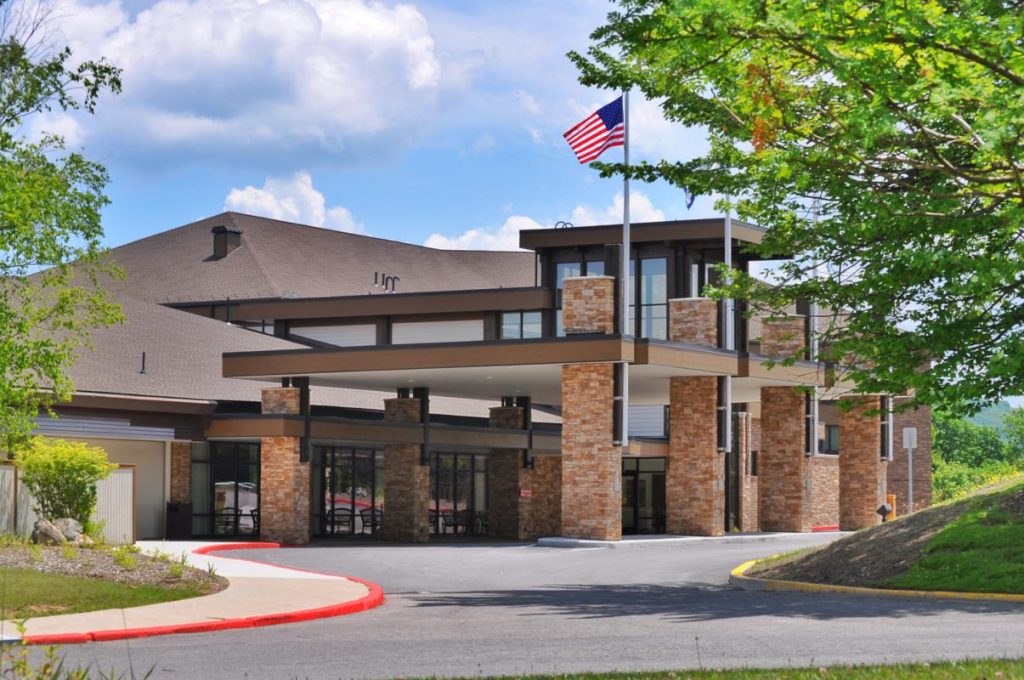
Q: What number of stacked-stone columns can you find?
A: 7